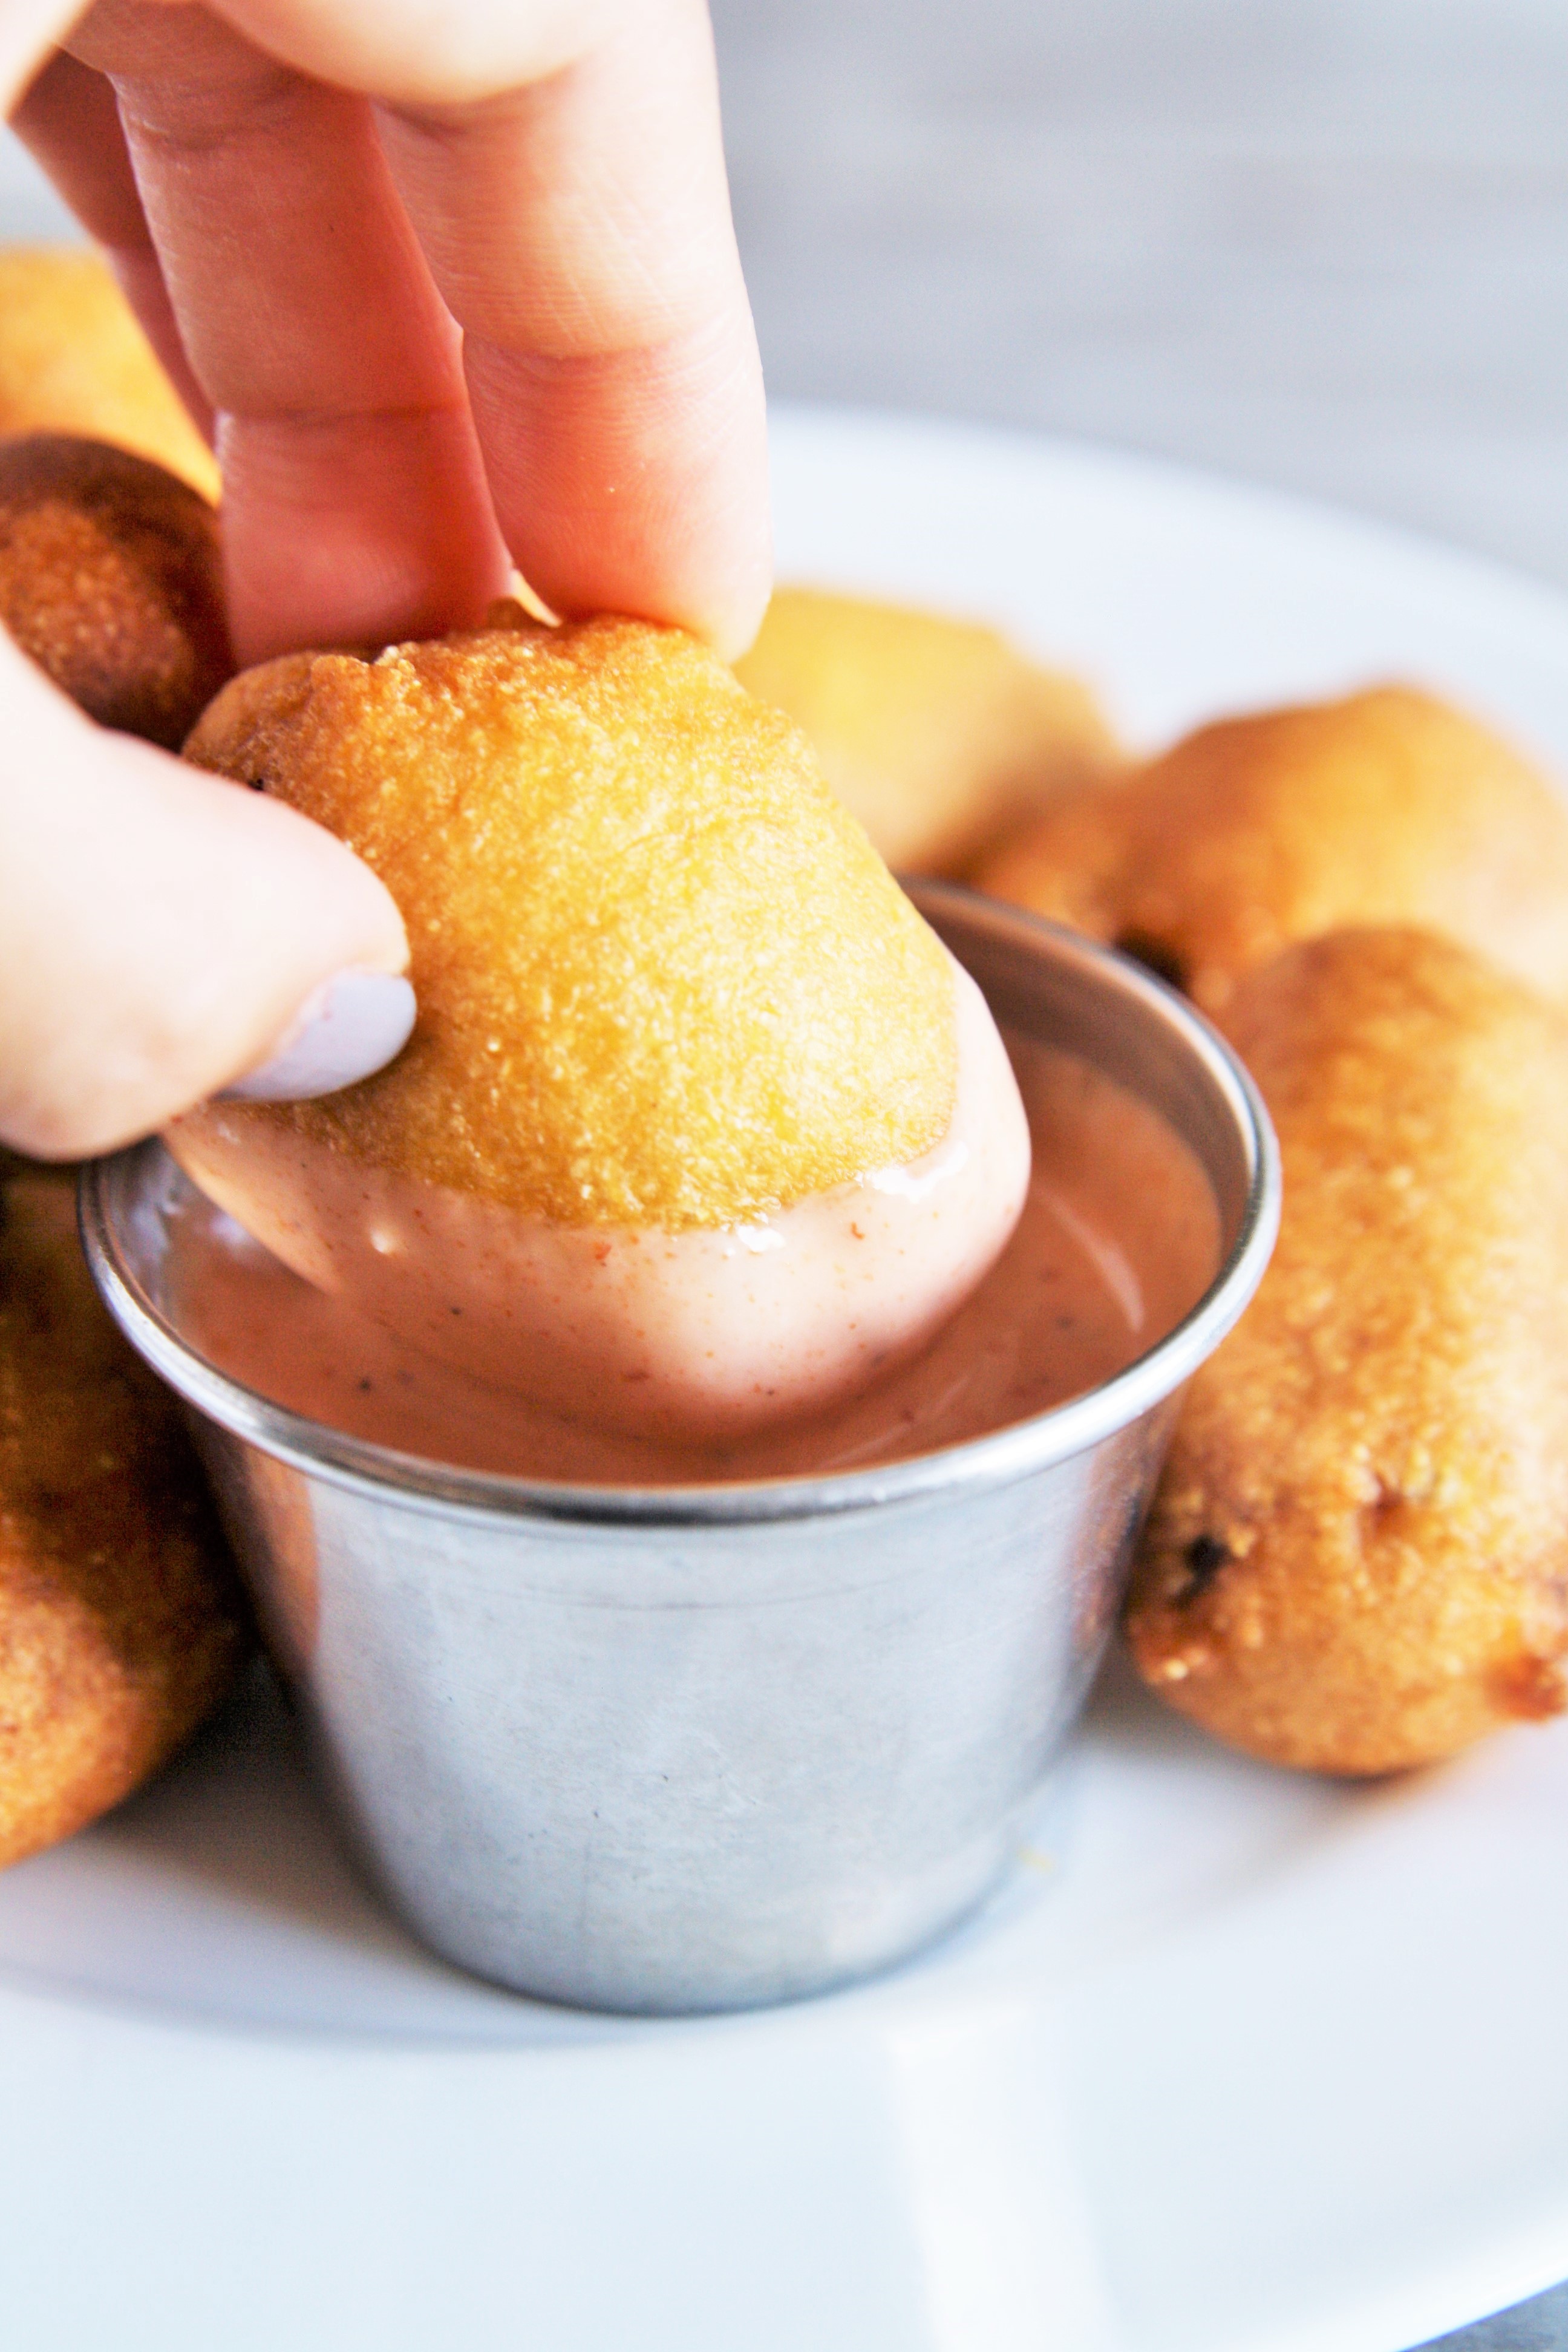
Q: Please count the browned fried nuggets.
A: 7